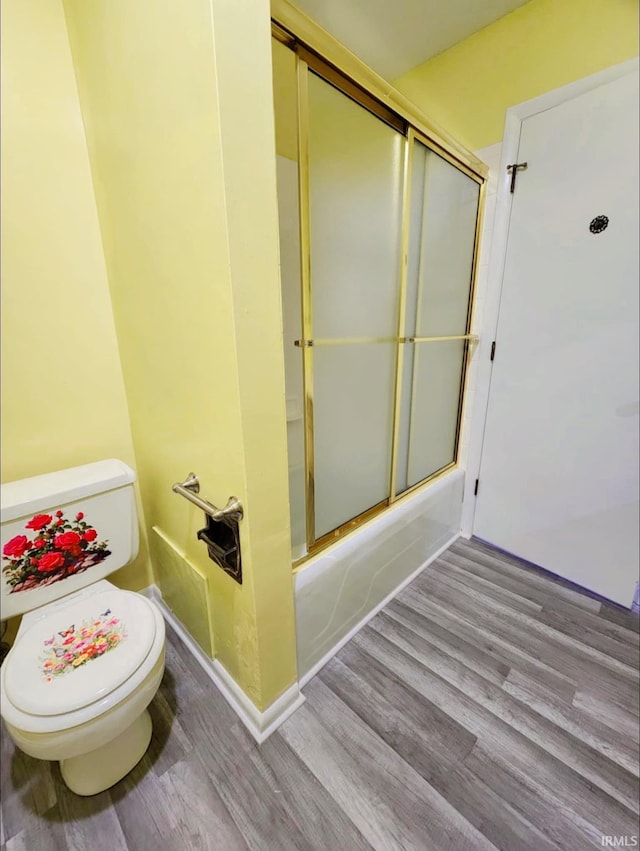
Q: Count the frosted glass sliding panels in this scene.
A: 2